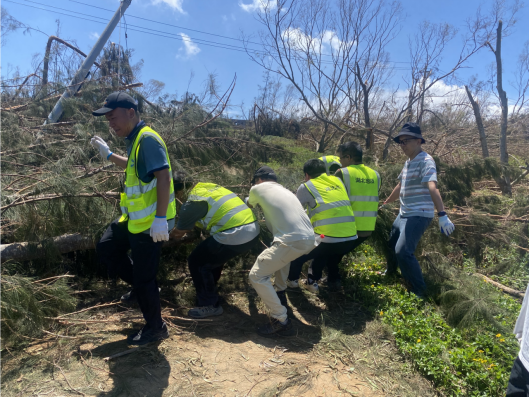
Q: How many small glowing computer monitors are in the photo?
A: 0